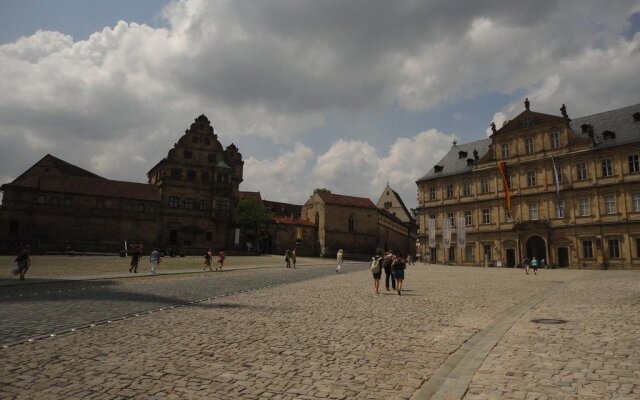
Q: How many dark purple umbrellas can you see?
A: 0